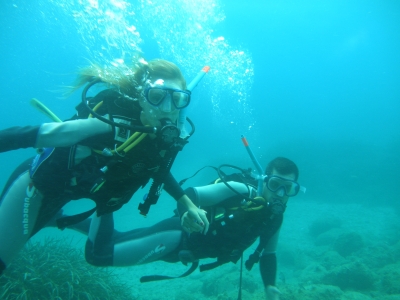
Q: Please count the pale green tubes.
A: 1